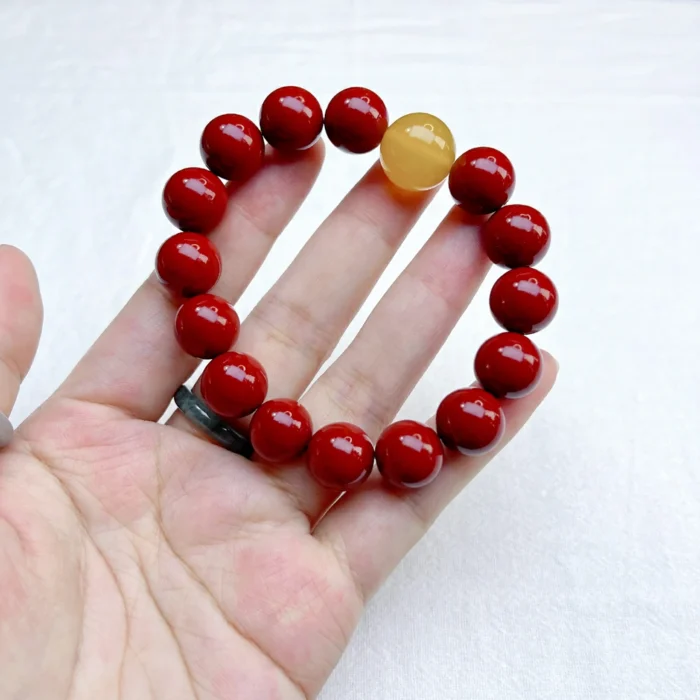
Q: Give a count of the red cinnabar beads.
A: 15